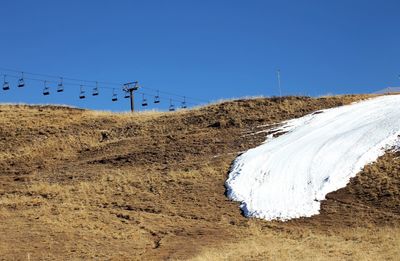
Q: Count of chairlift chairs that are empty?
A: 12